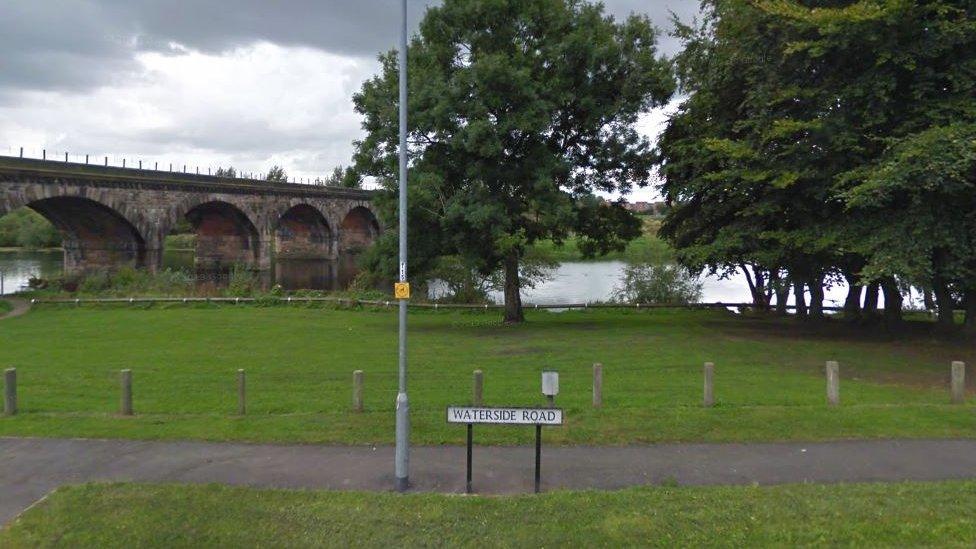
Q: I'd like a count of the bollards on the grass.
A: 9